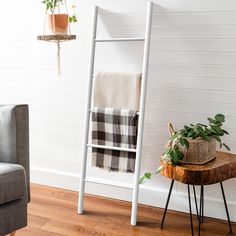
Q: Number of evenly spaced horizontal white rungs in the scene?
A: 5